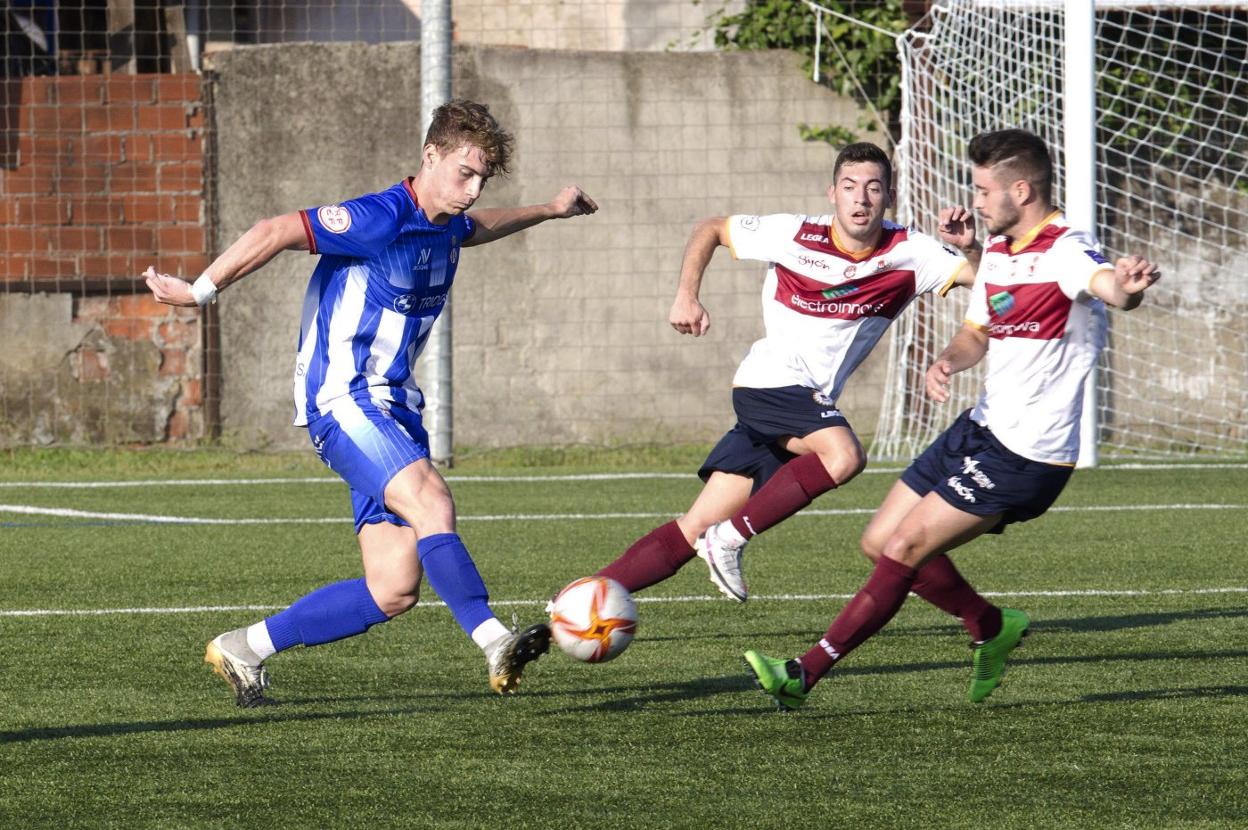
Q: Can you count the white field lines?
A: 3